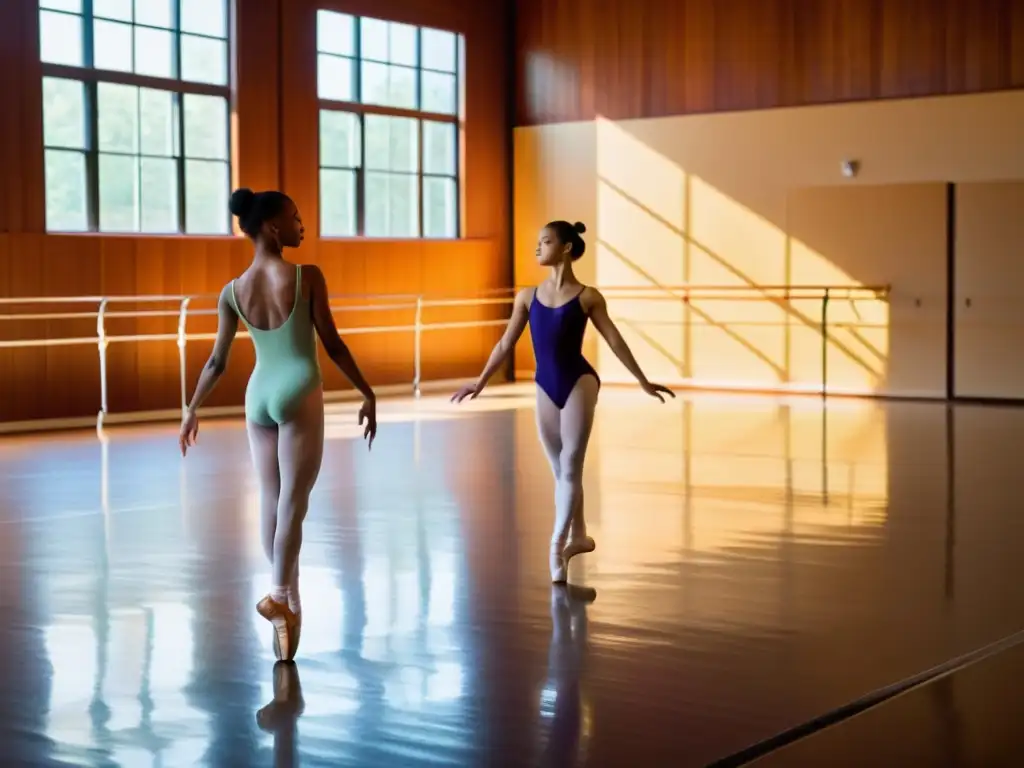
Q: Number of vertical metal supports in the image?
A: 4